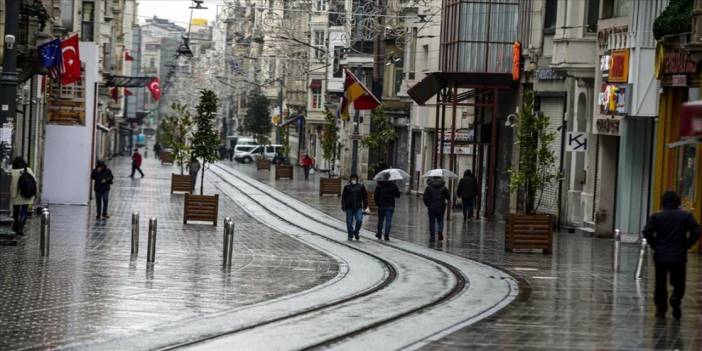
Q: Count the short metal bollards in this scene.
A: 7